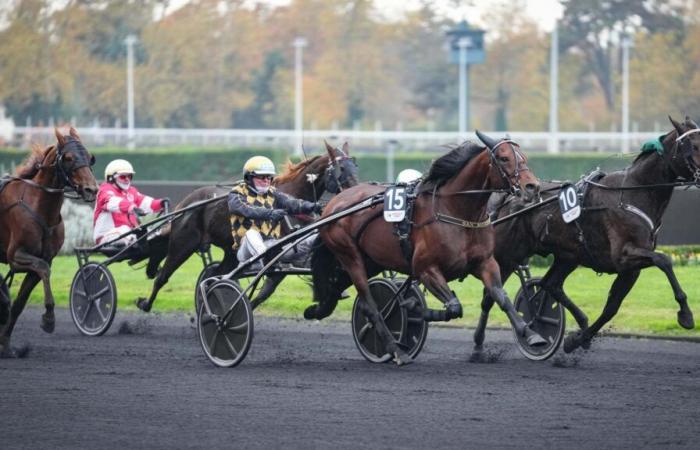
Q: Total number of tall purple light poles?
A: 0